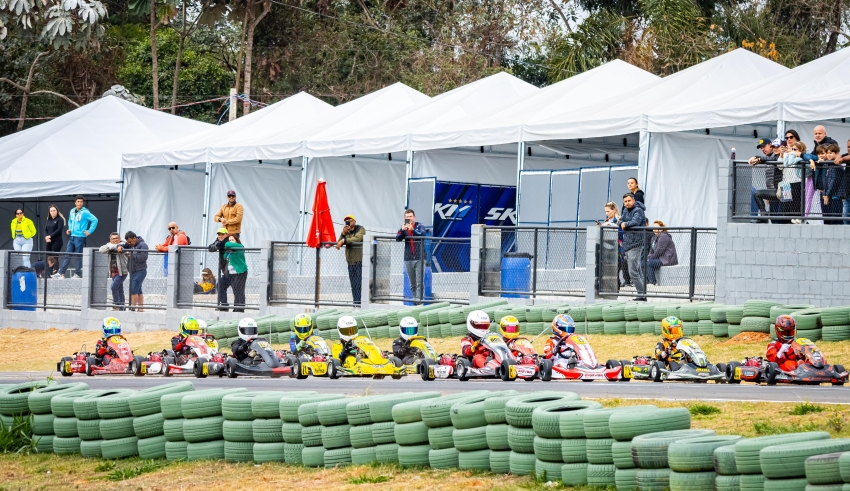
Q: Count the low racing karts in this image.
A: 12